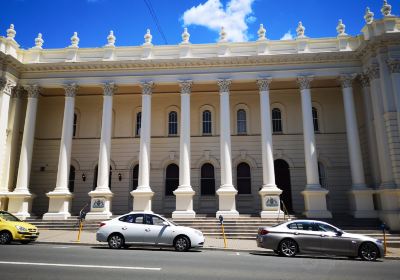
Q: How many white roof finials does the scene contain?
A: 12